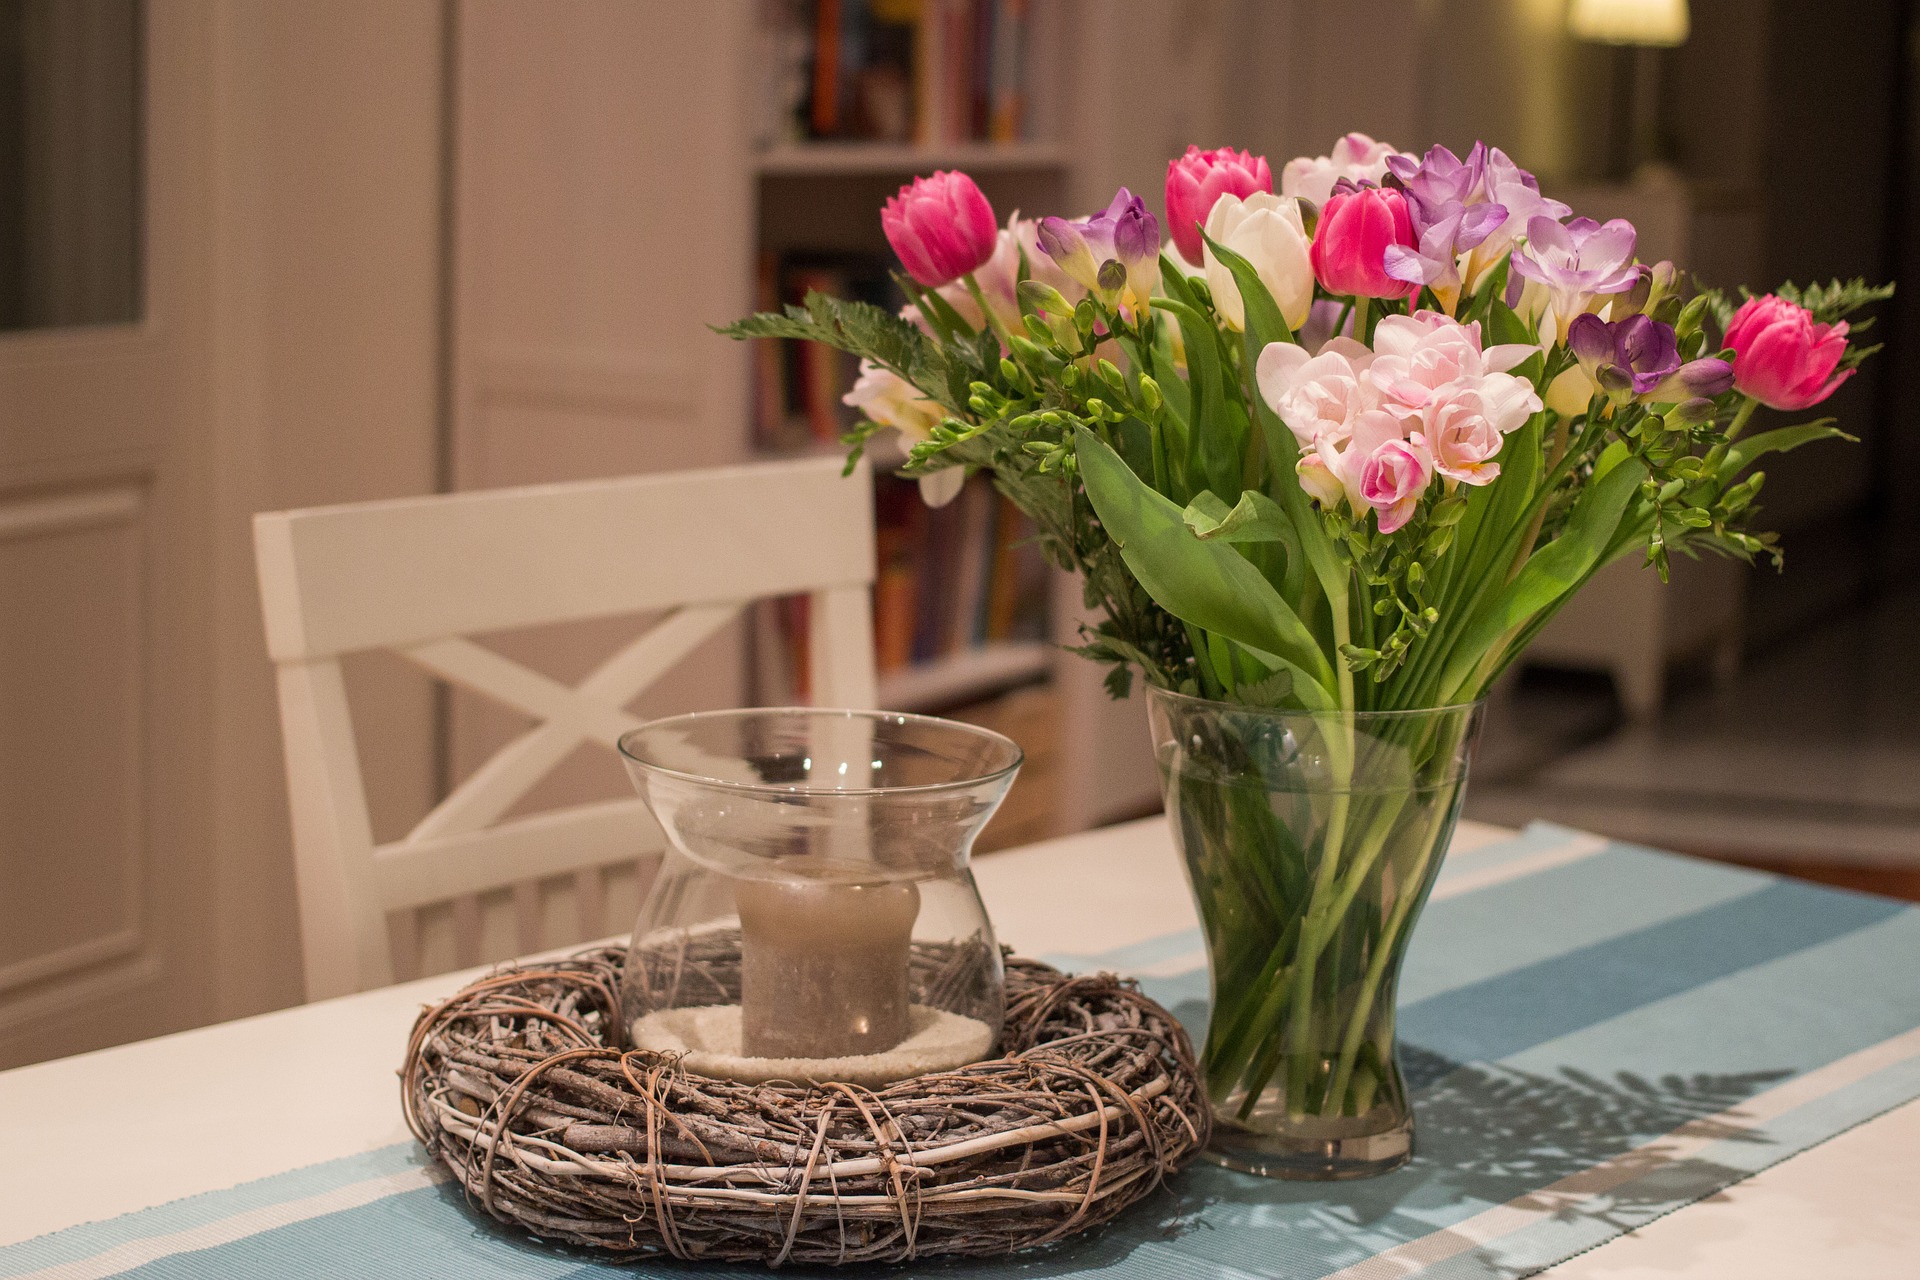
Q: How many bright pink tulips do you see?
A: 4